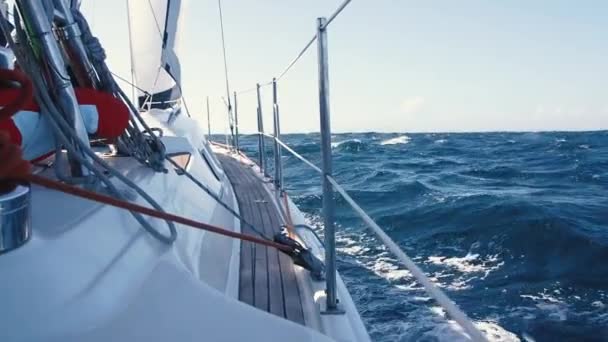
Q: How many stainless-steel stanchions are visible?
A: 5